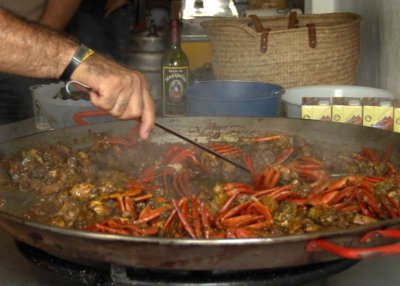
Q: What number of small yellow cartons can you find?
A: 4